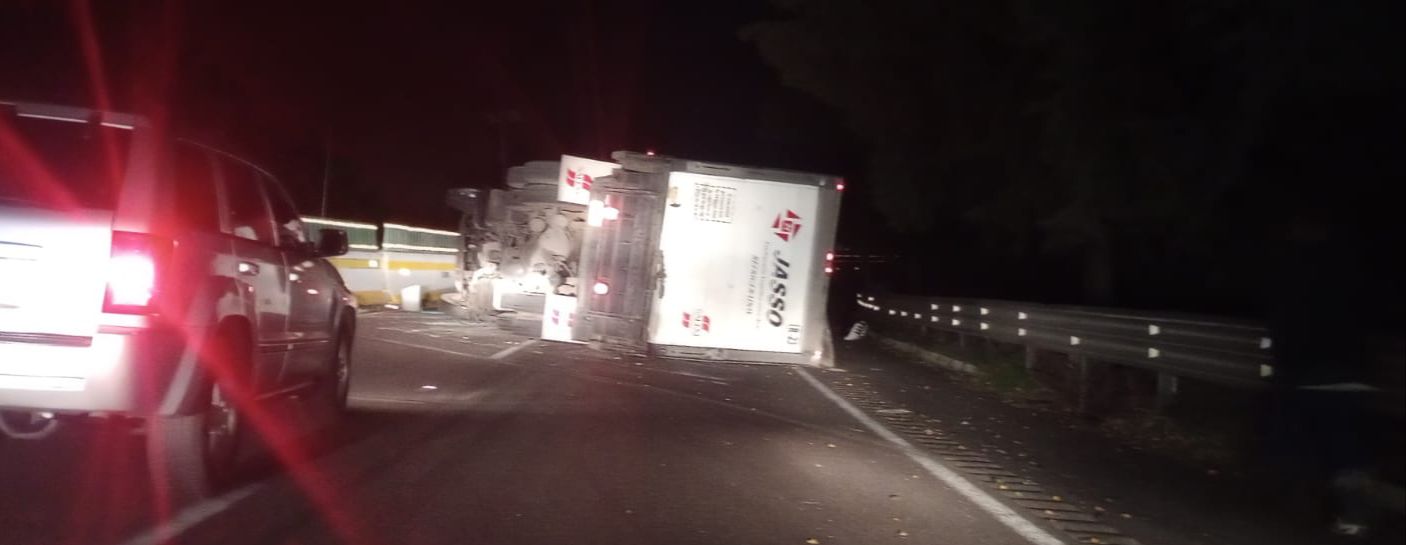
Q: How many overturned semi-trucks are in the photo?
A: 1